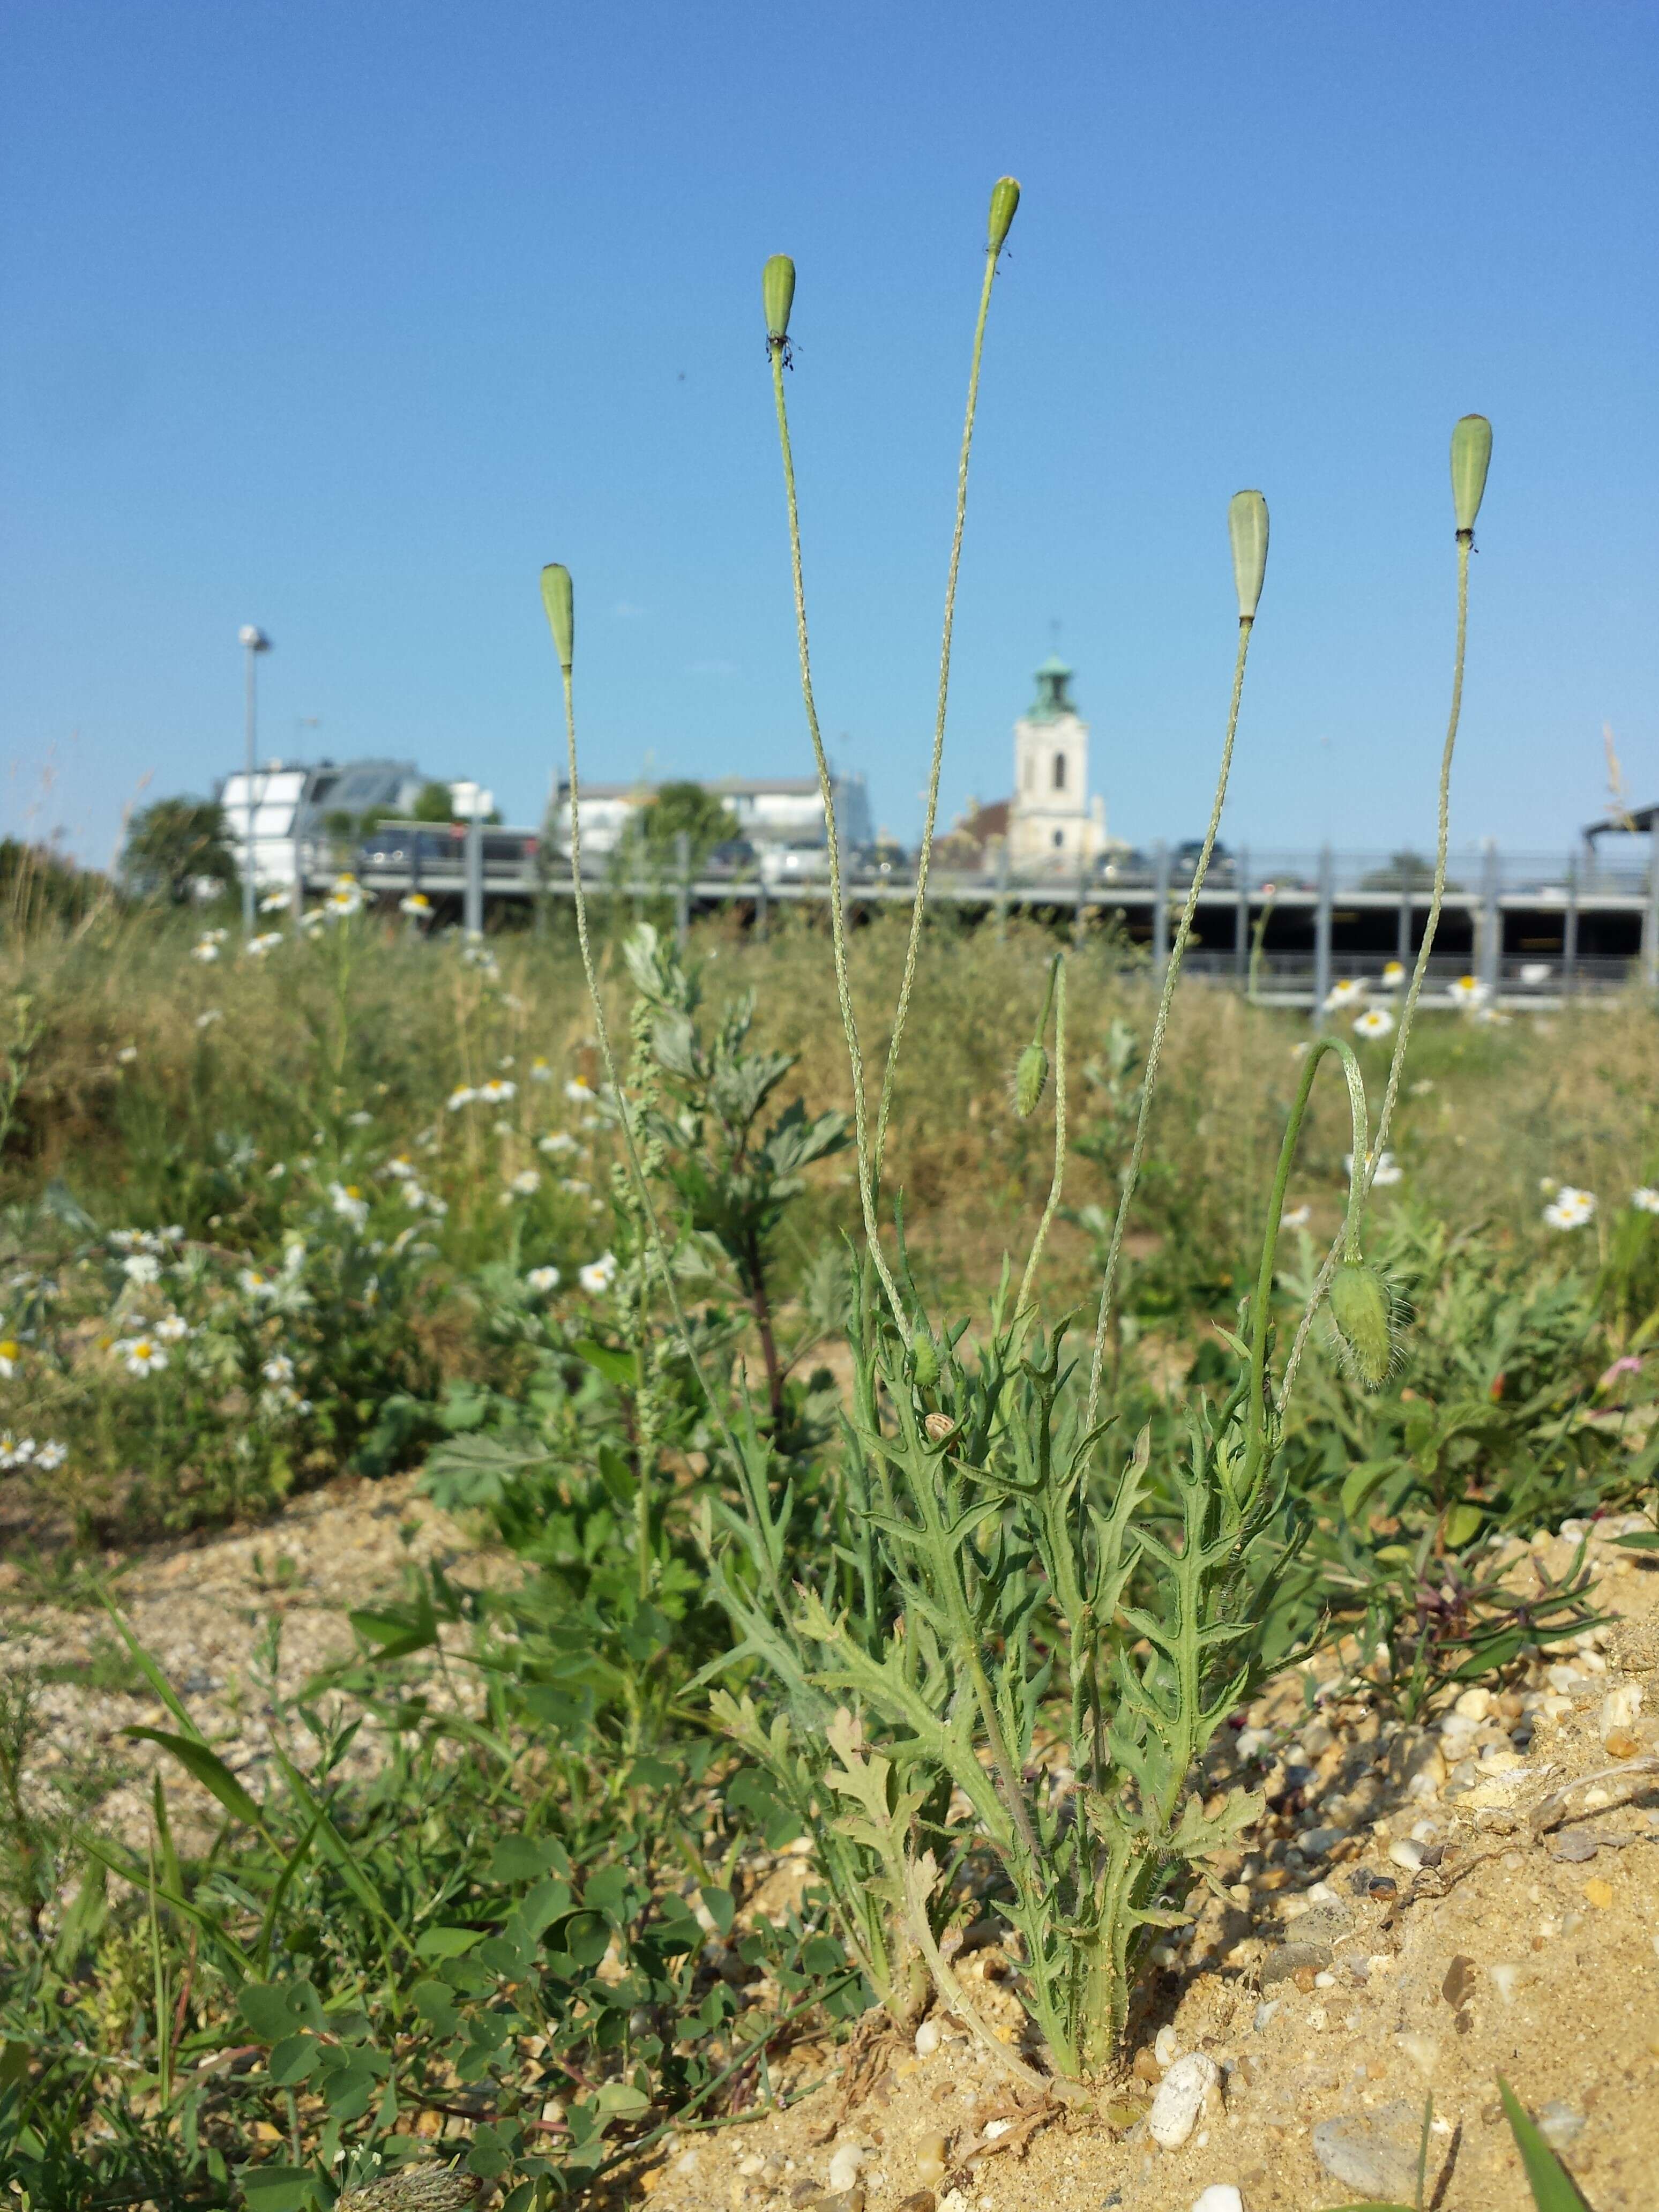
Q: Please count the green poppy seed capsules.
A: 5